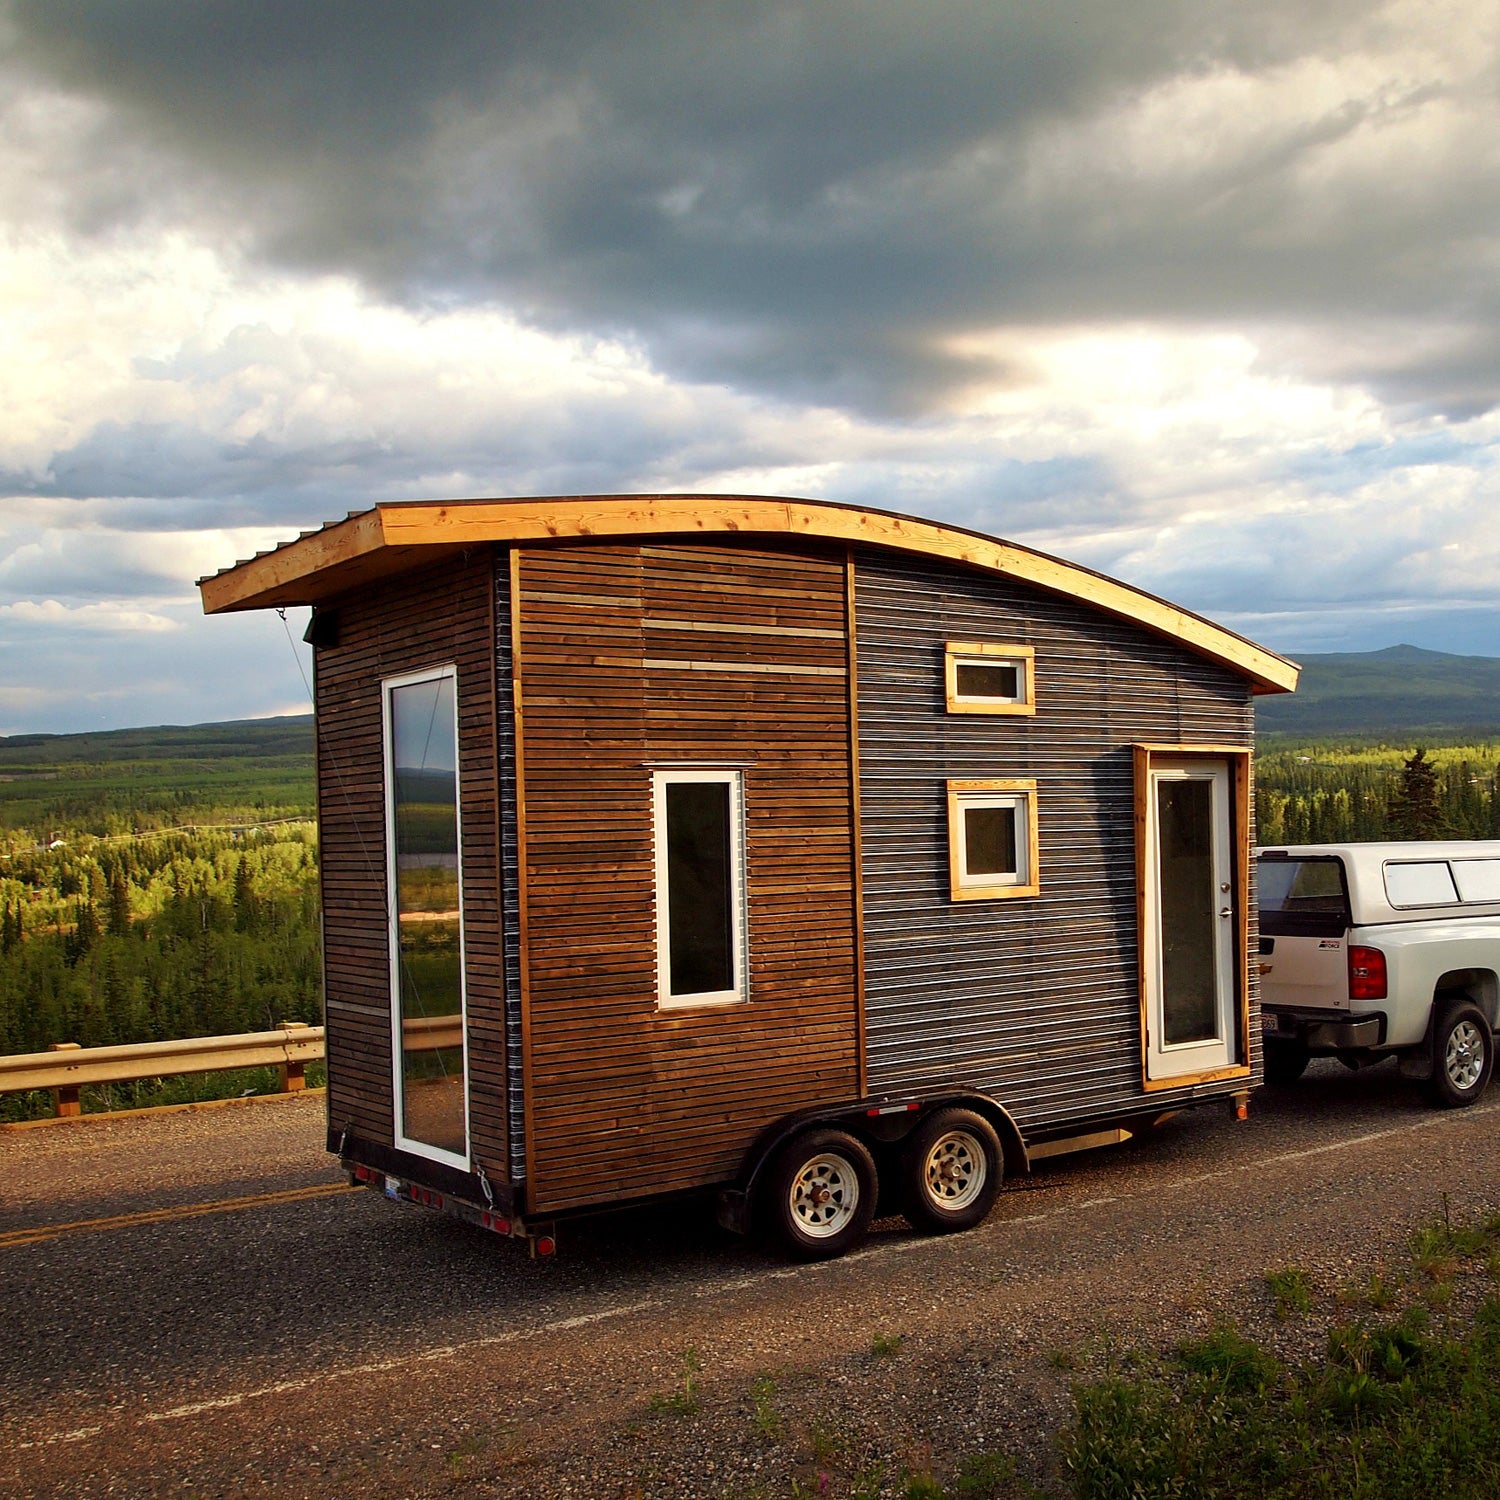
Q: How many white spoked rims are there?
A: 2